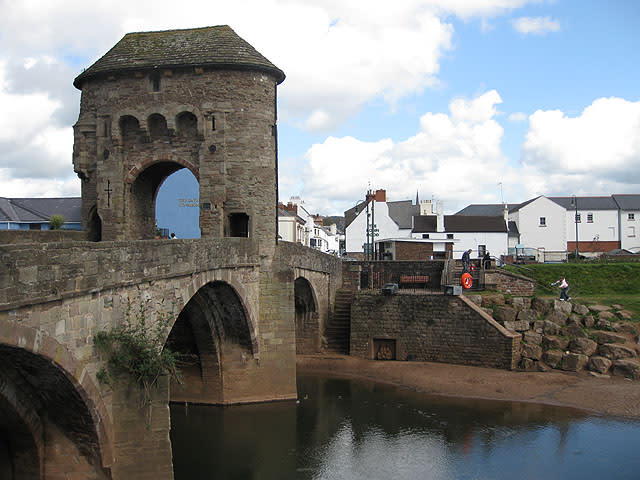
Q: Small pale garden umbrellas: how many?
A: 0